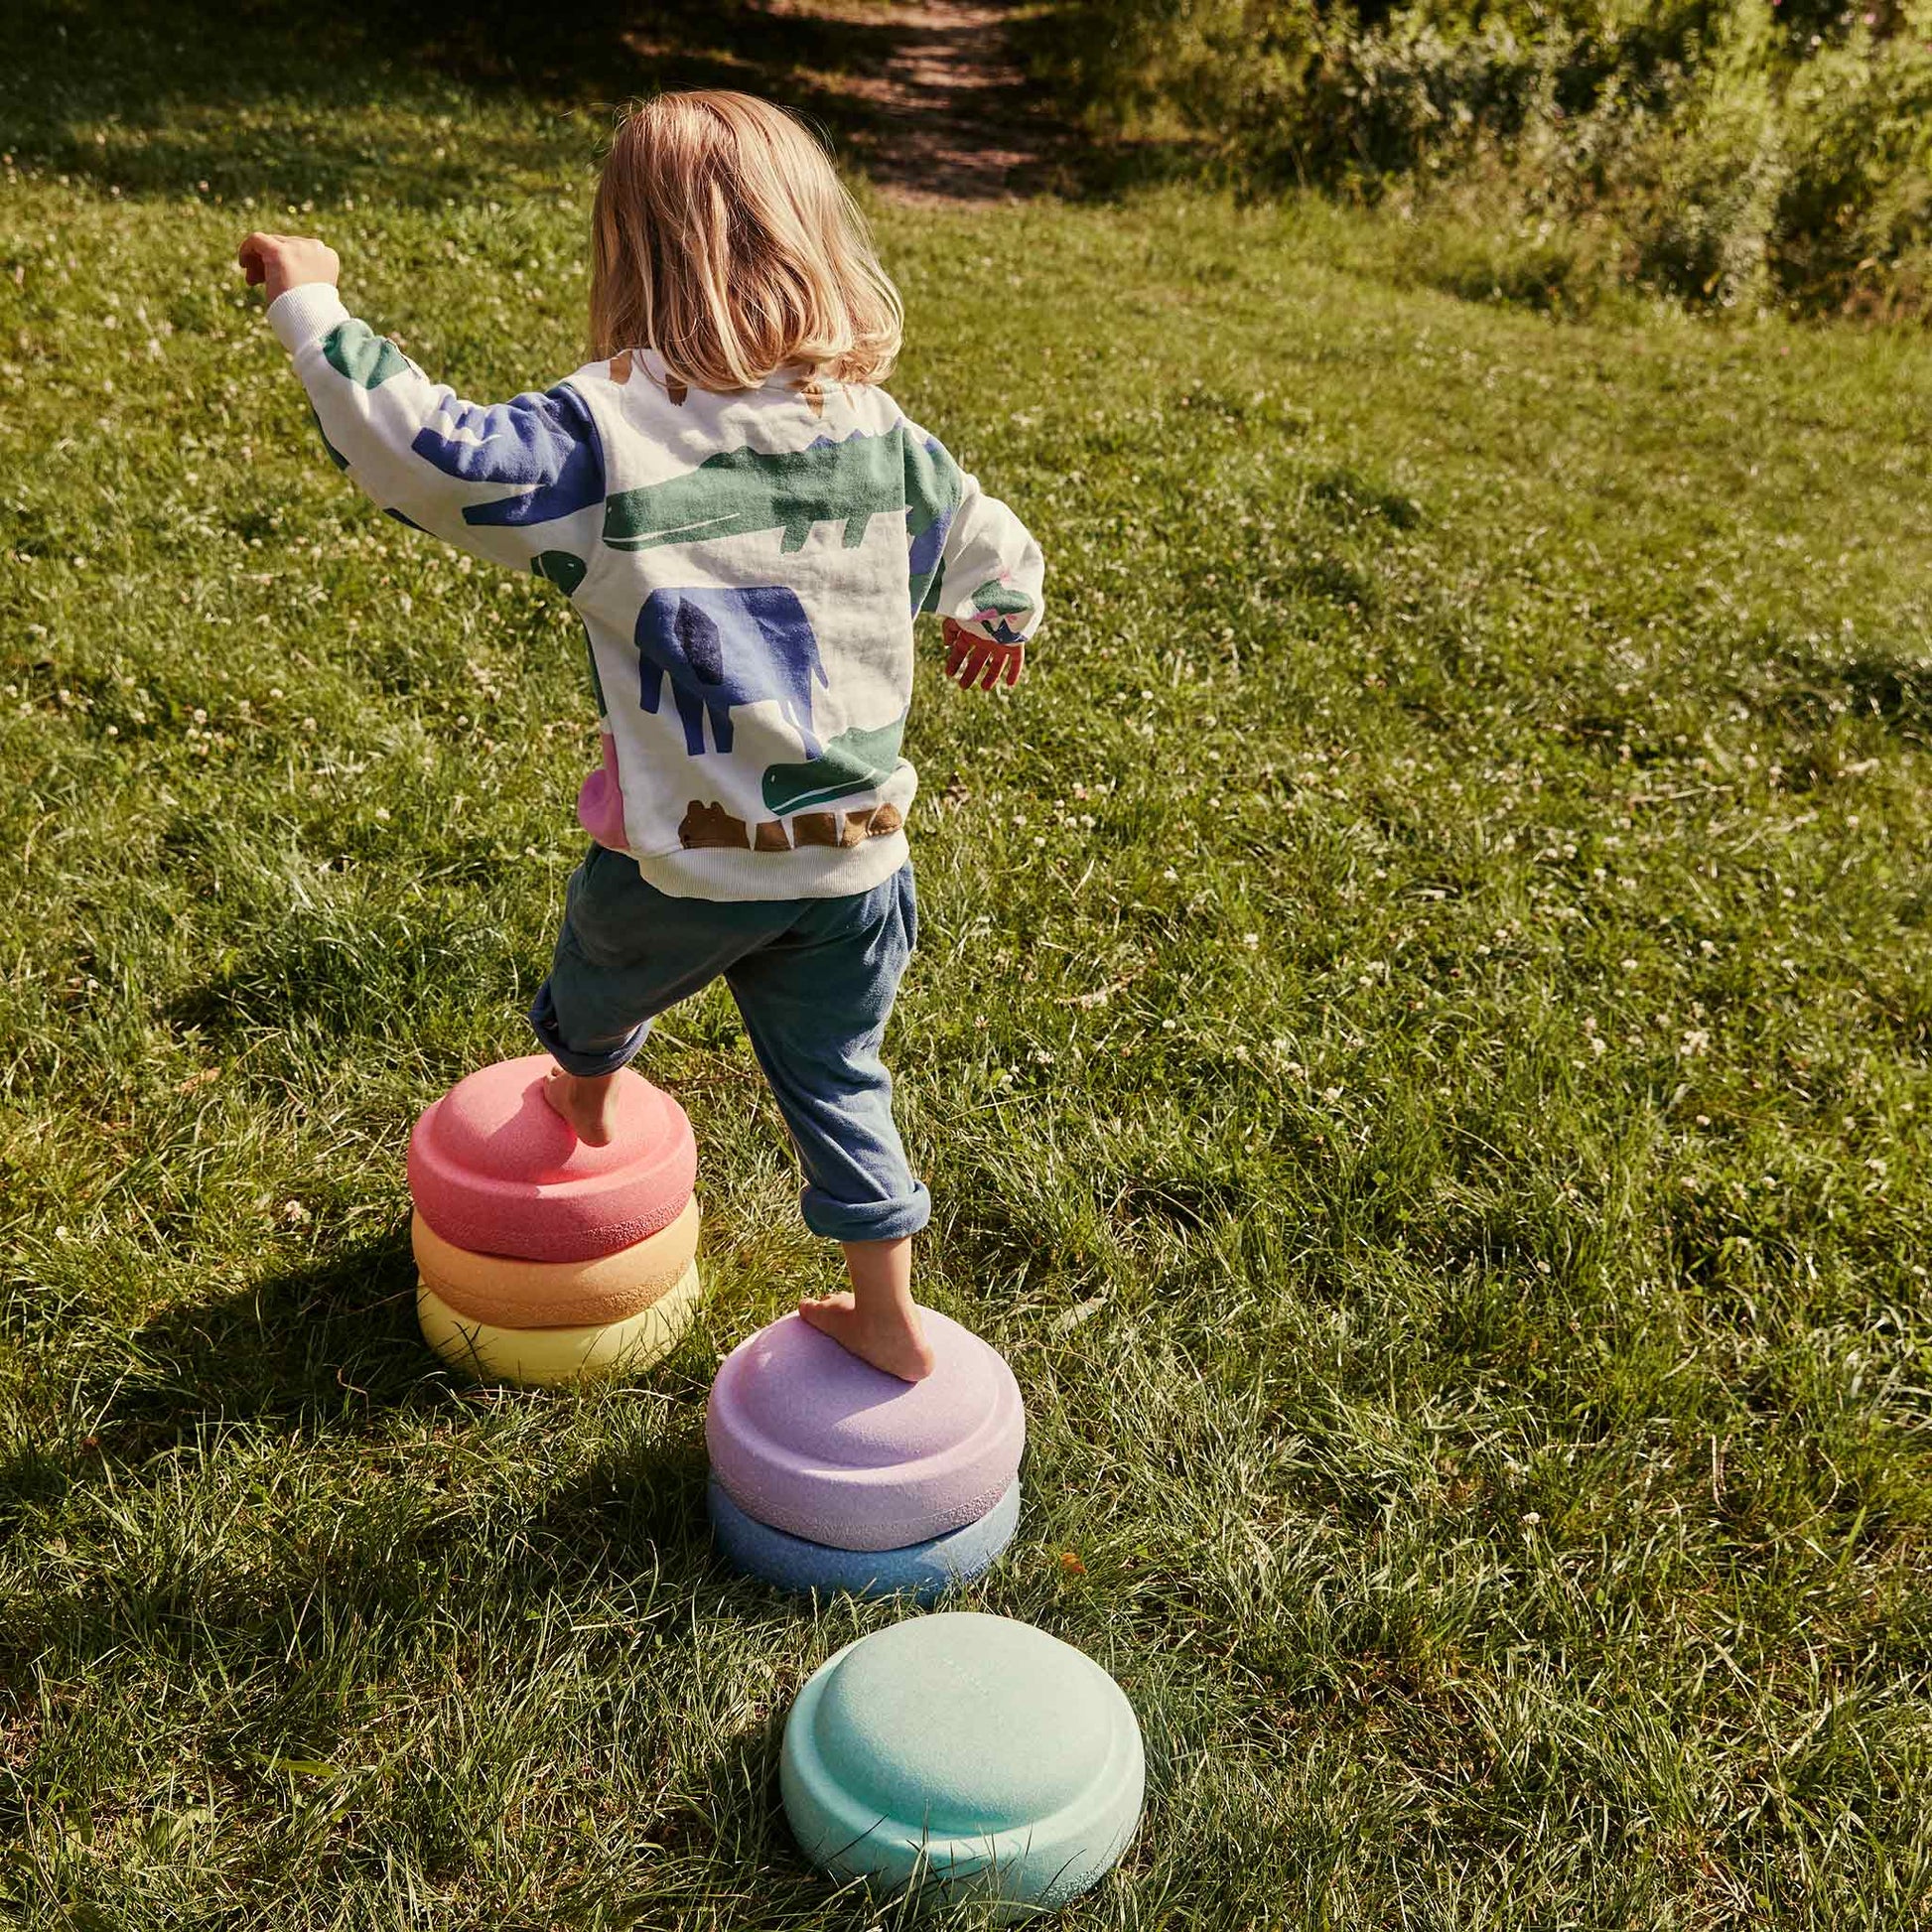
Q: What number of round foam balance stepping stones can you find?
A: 6